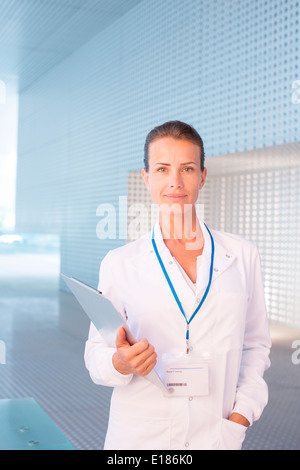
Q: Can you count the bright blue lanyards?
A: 1